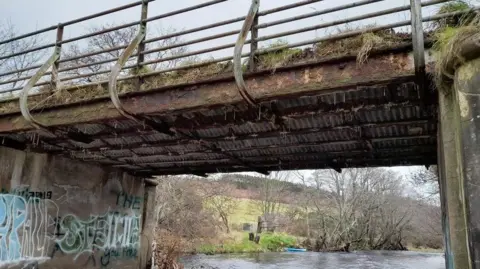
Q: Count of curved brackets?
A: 3